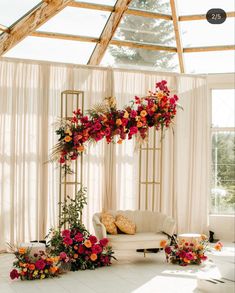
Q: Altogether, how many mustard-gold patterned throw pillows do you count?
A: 2